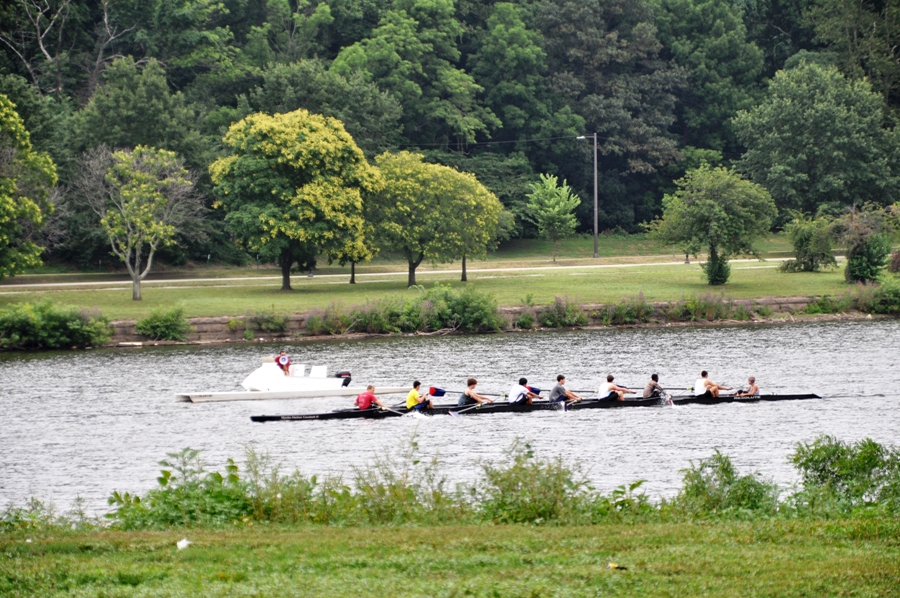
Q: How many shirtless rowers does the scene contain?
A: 1